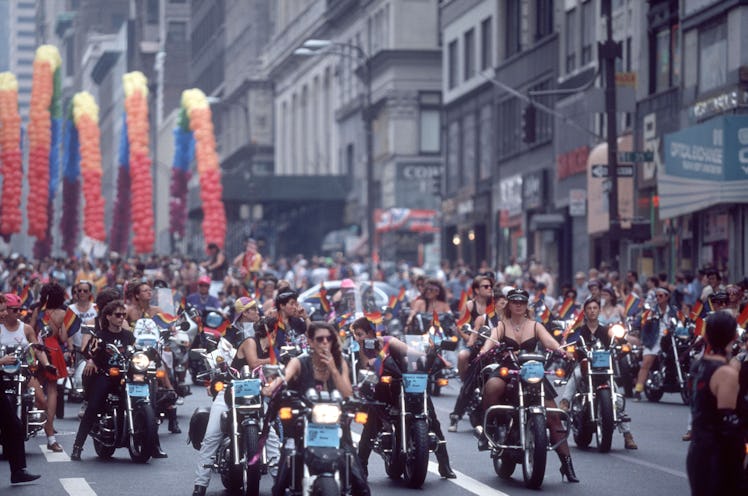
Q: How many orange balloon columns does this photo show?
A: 5